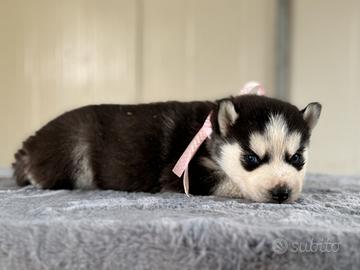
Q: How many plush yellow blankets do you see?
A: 0